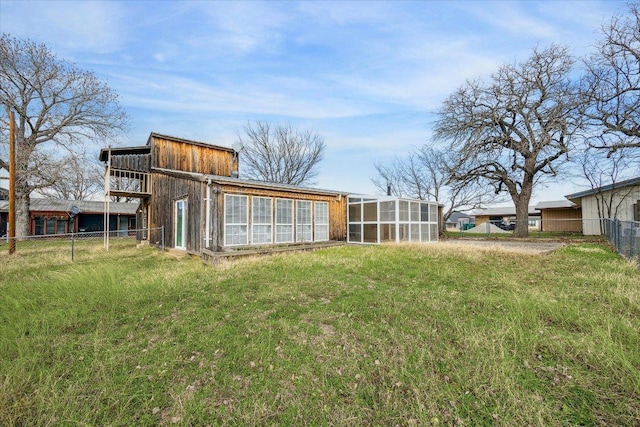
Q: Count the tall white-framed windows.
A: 5